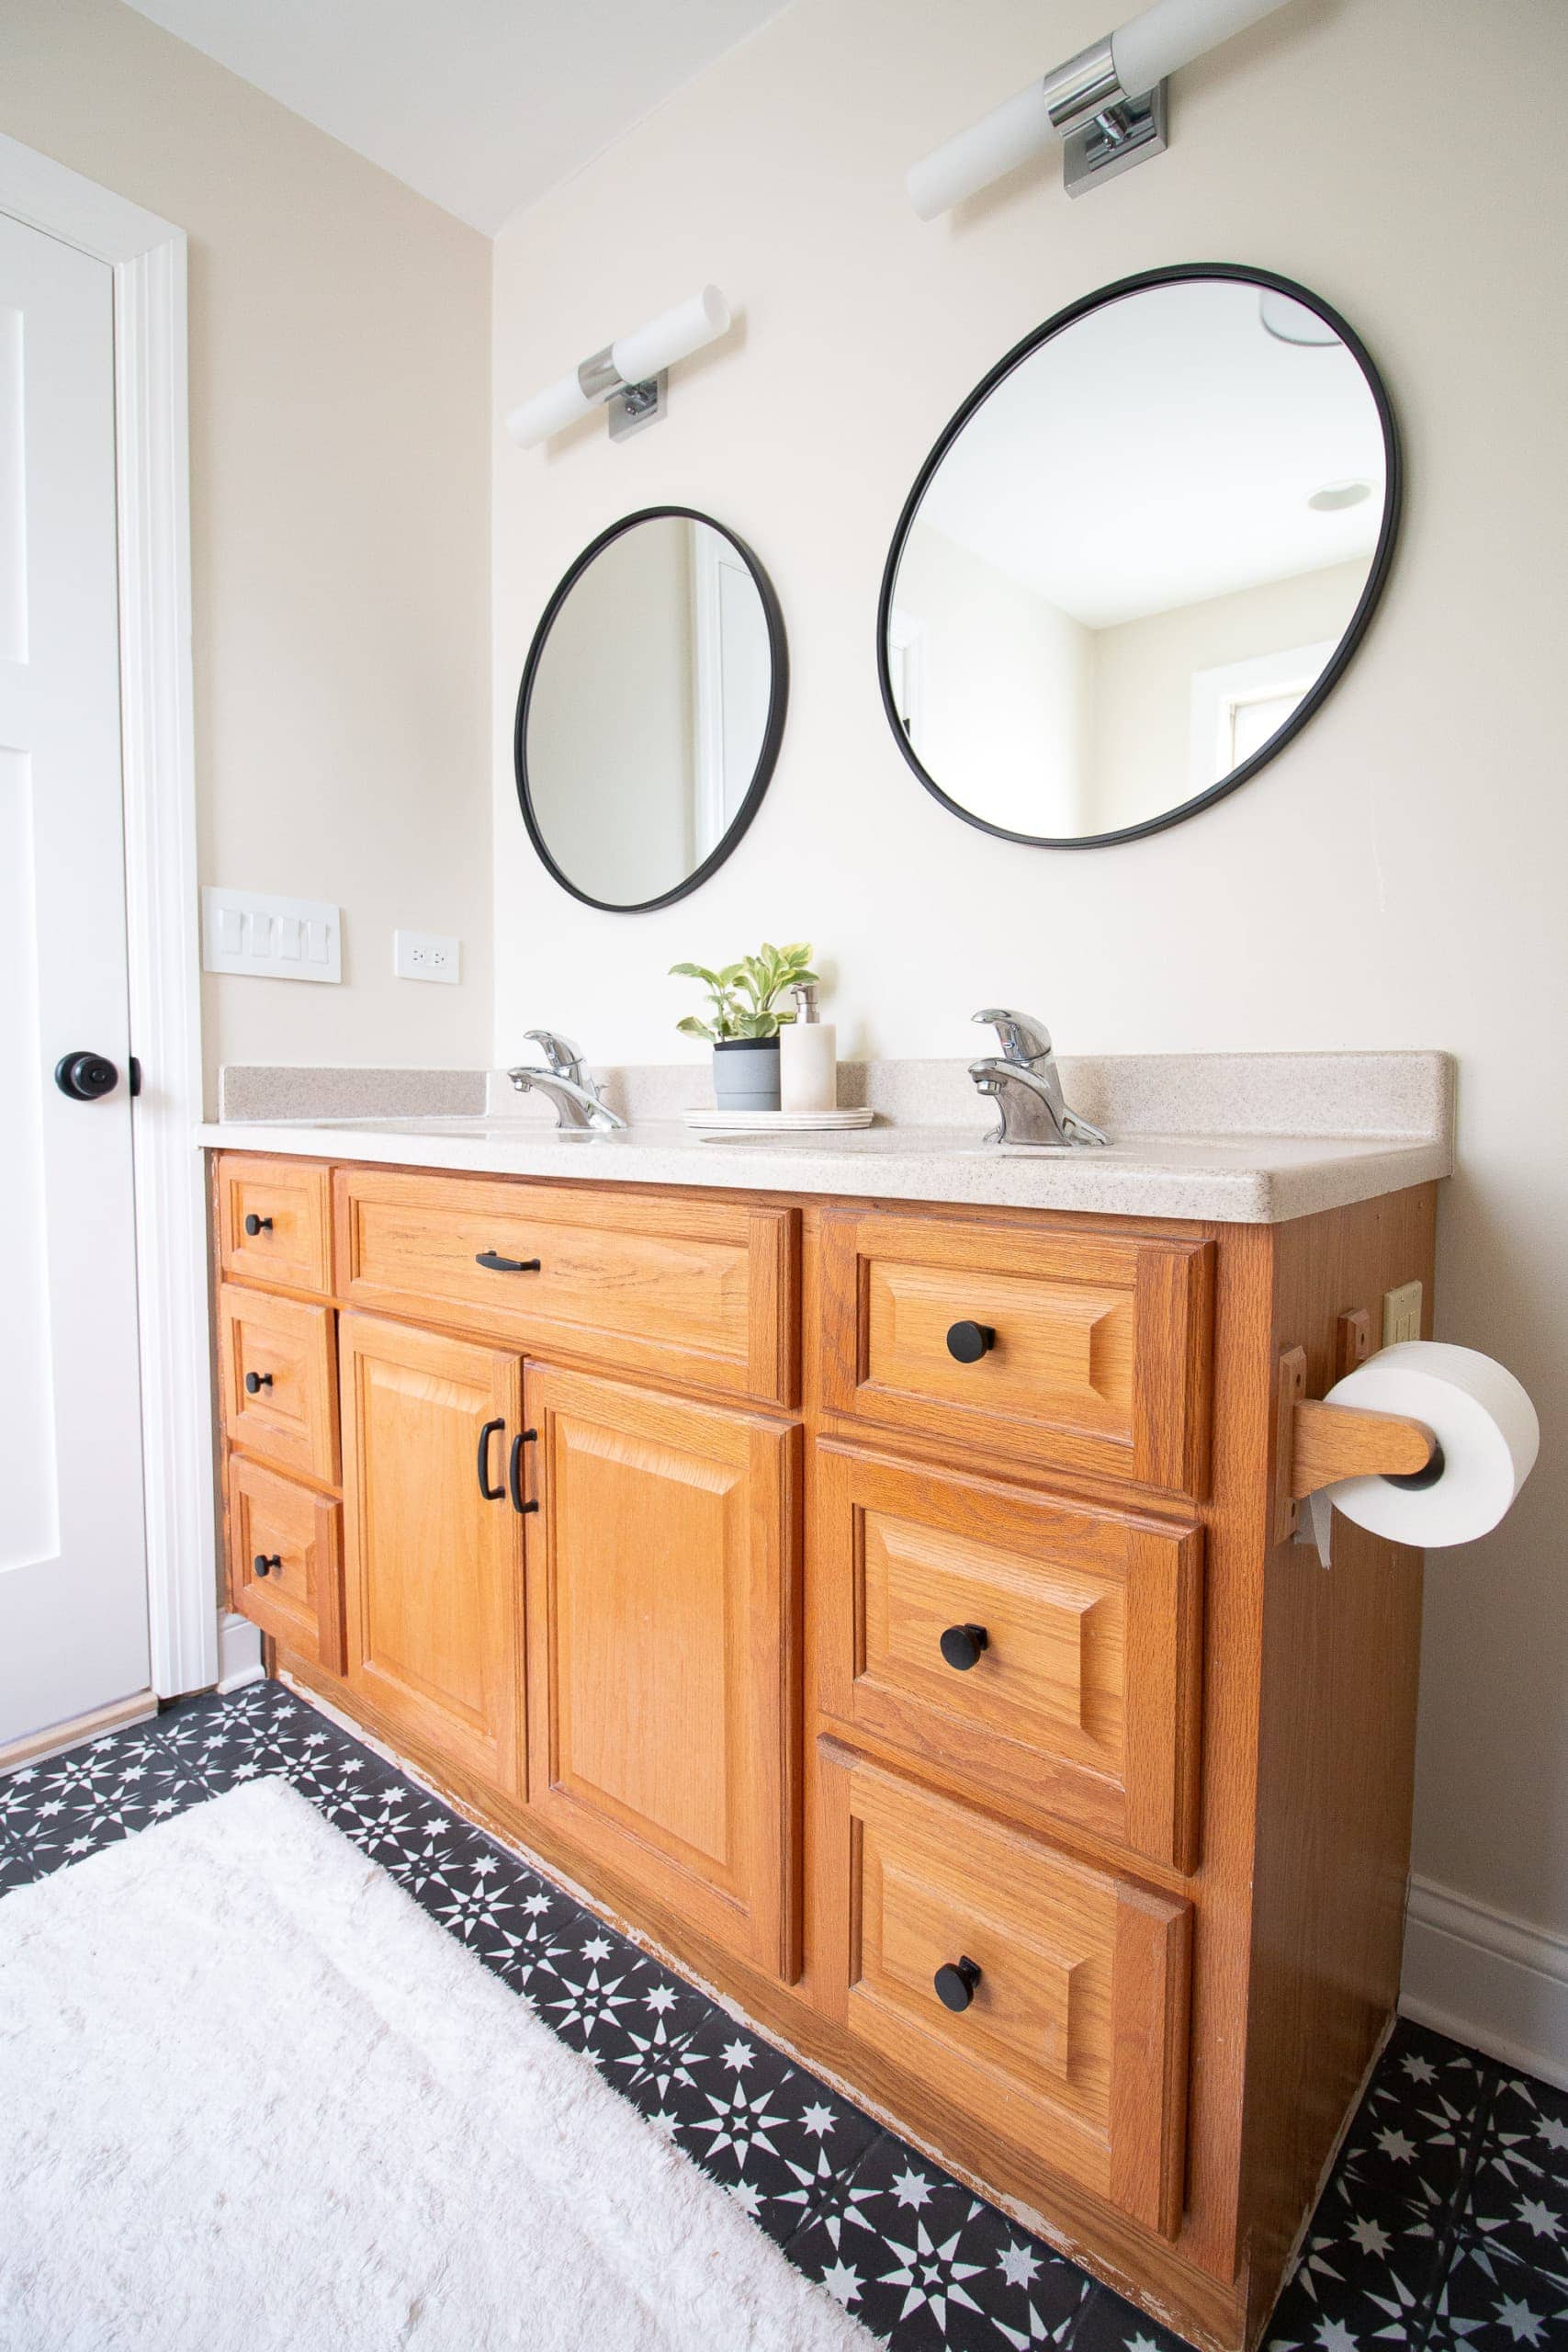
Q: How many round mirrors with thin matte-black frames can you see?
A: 2